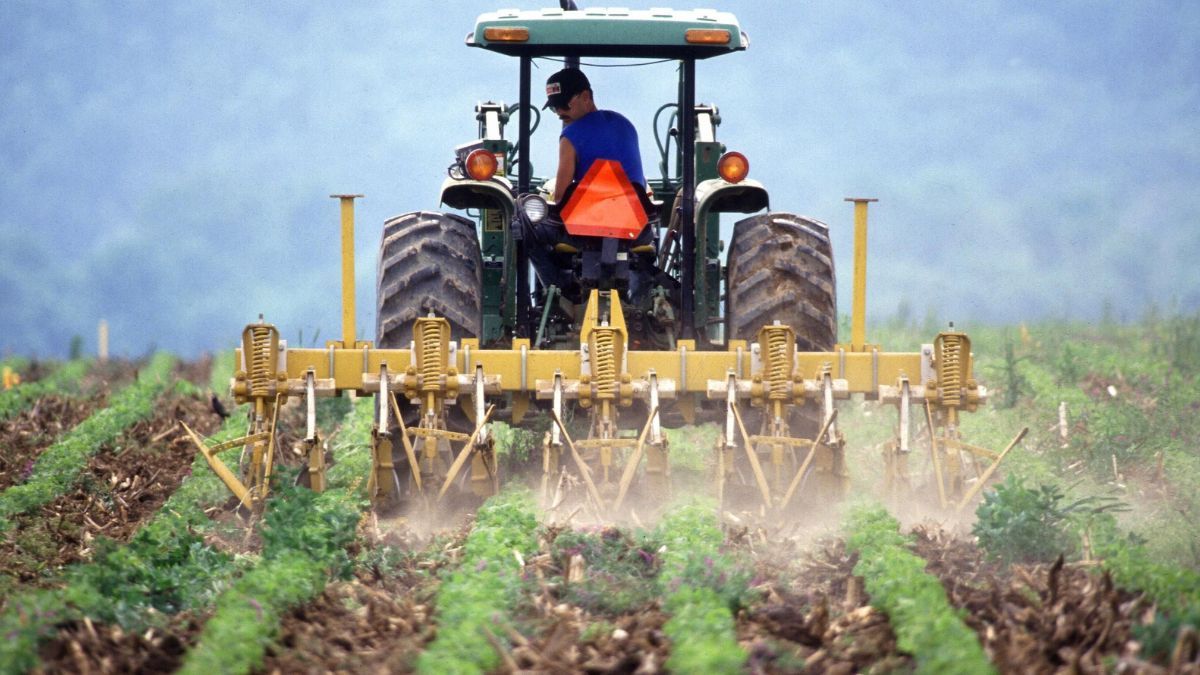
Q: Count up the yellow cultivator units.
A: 5